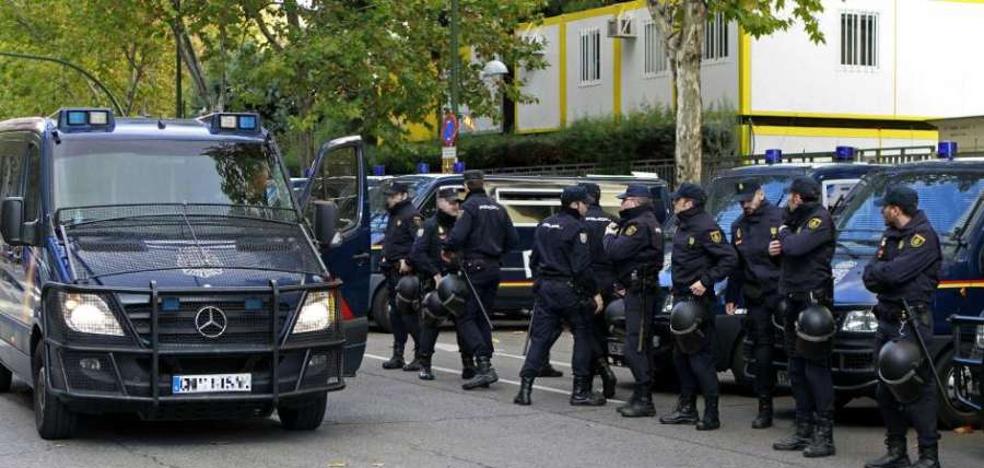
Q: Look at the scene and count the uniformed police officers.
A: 10